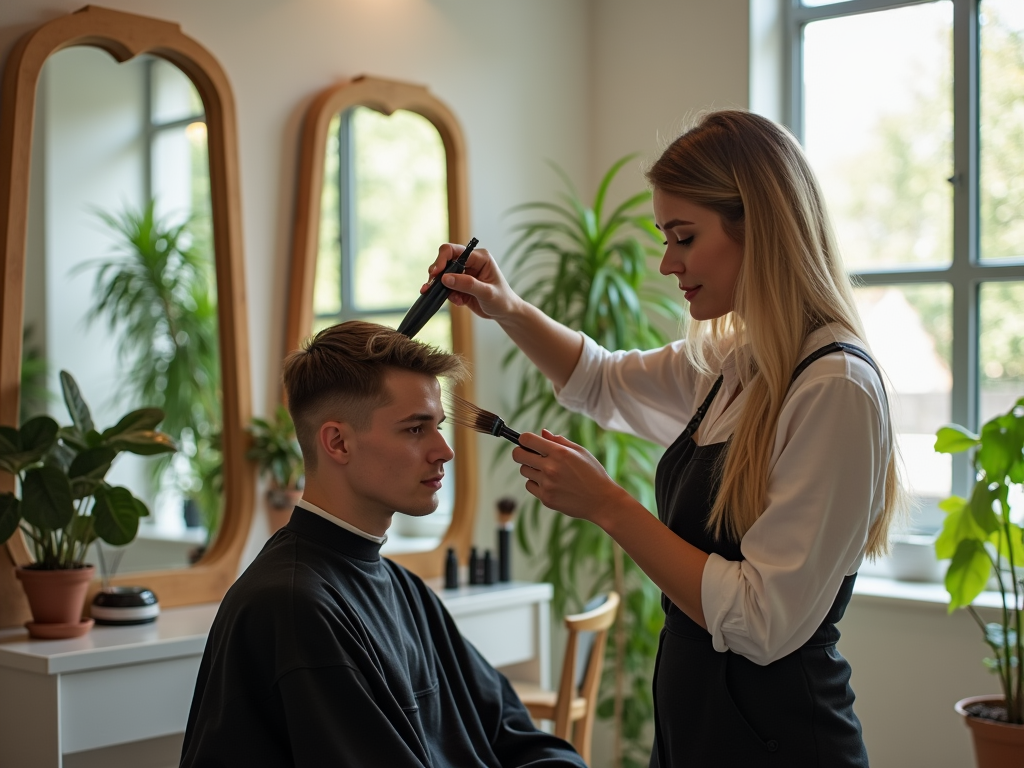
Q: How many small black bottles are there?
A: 3